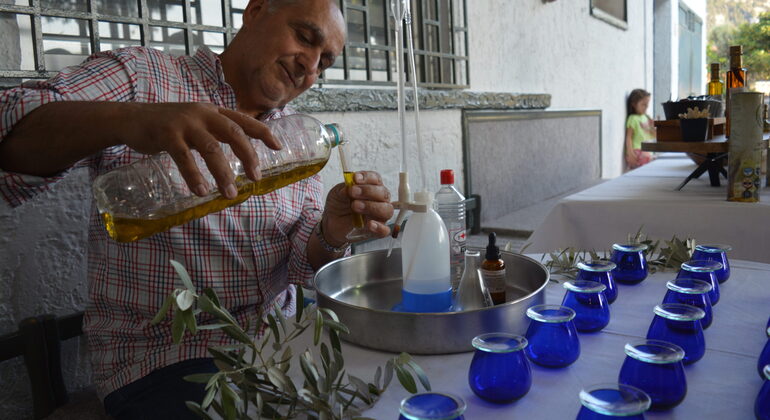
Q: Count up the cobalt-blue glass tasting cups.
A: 15